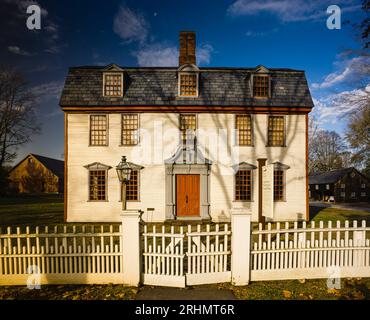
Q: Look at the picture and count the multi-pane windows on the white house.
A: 12